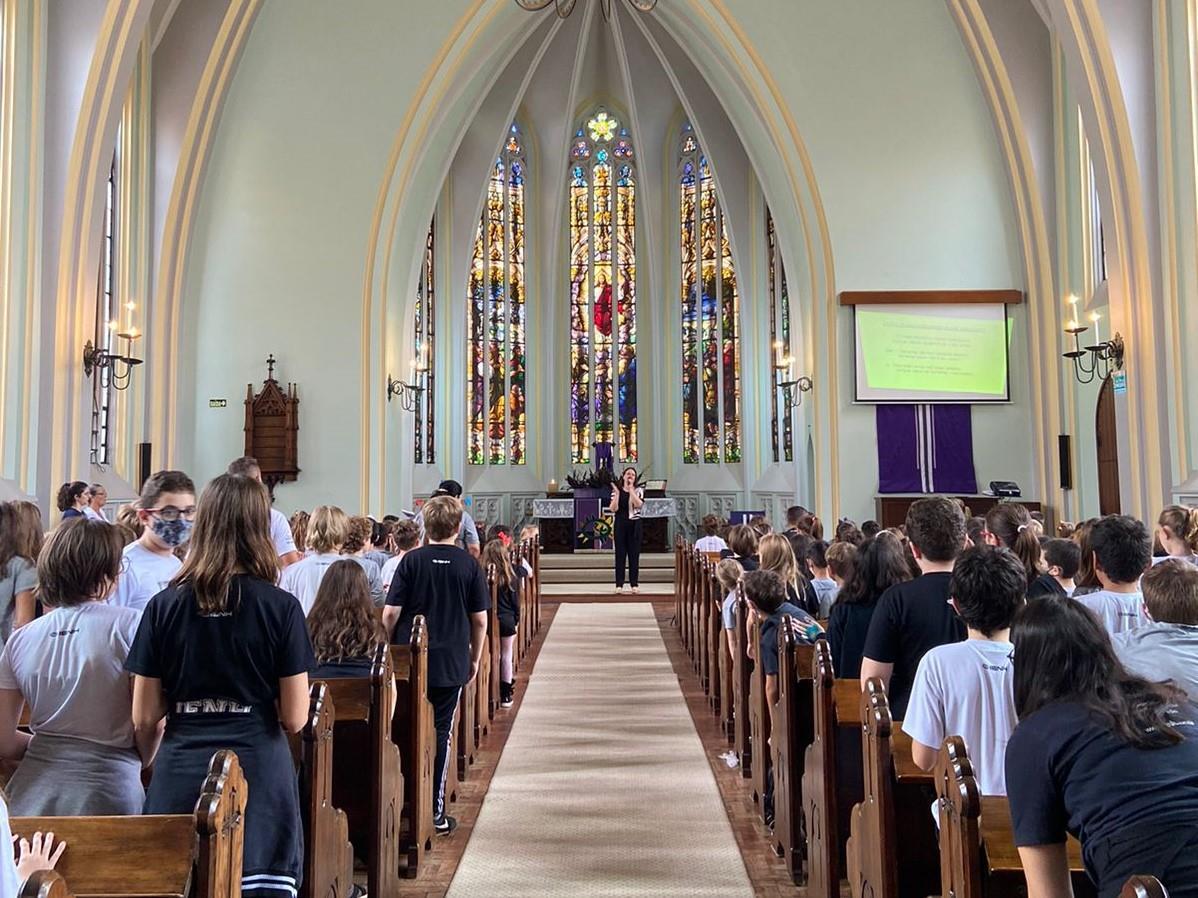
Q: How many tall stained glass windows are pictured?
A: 5